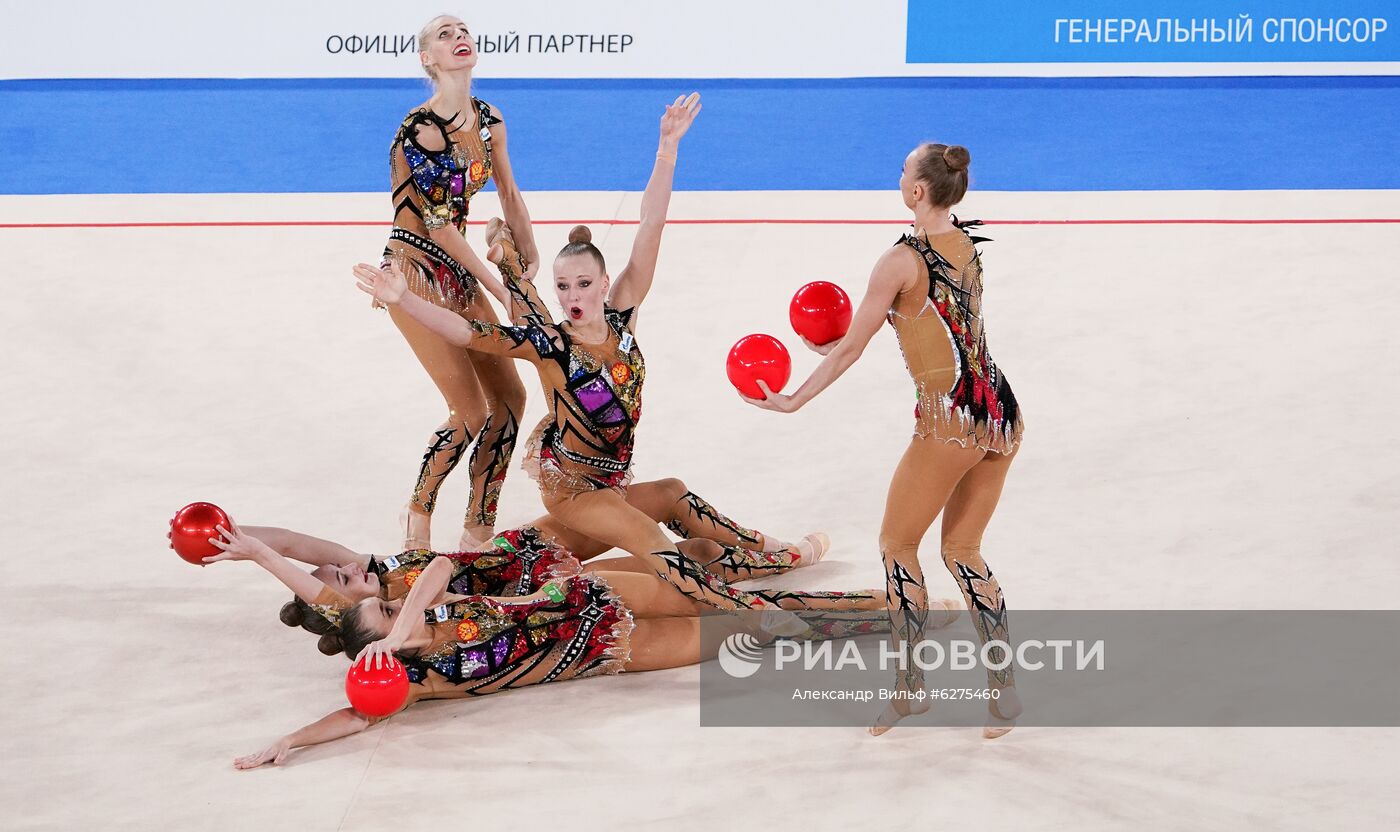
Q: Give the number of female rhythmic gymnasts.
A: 5